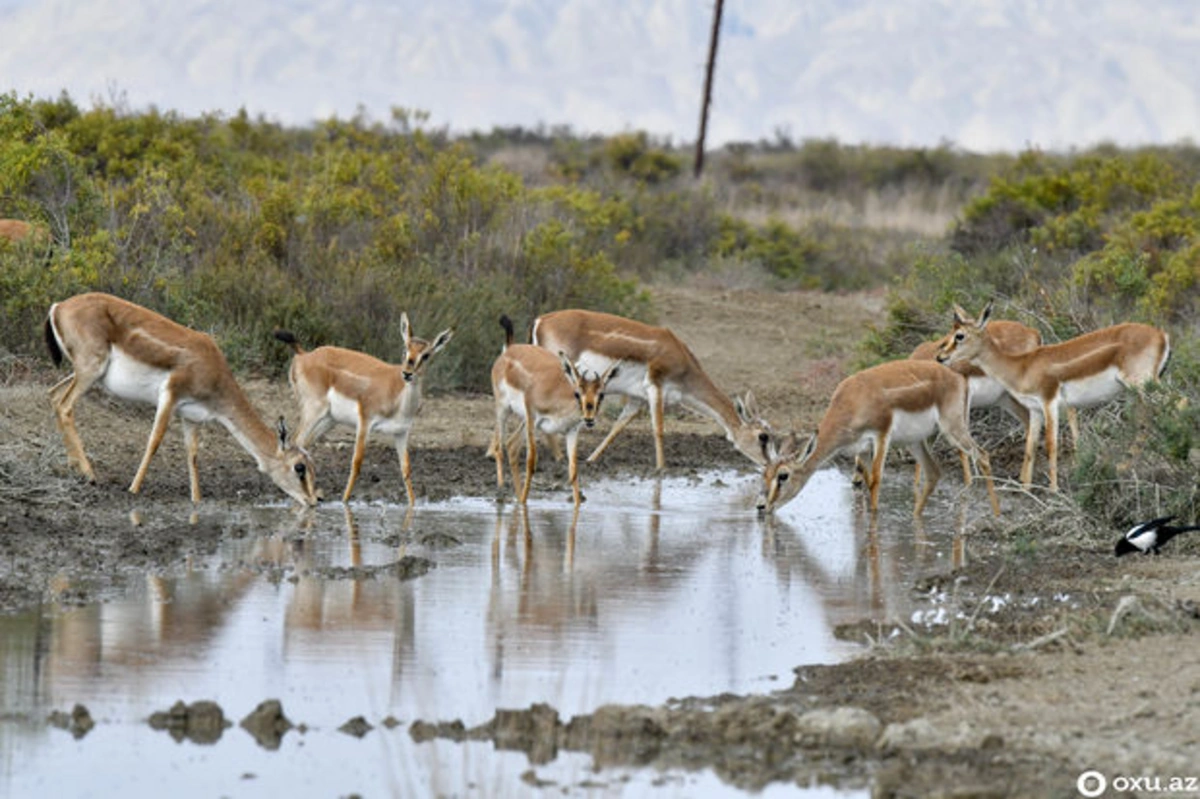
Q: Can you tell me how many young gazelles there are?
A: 2